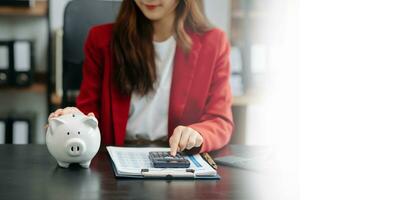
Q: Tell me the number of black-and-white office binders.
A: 4